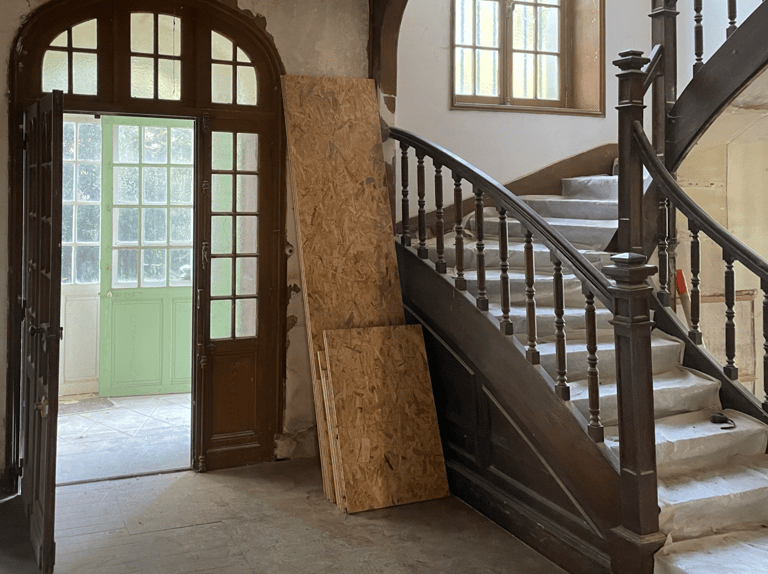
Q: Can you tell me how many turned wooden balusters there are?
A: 15